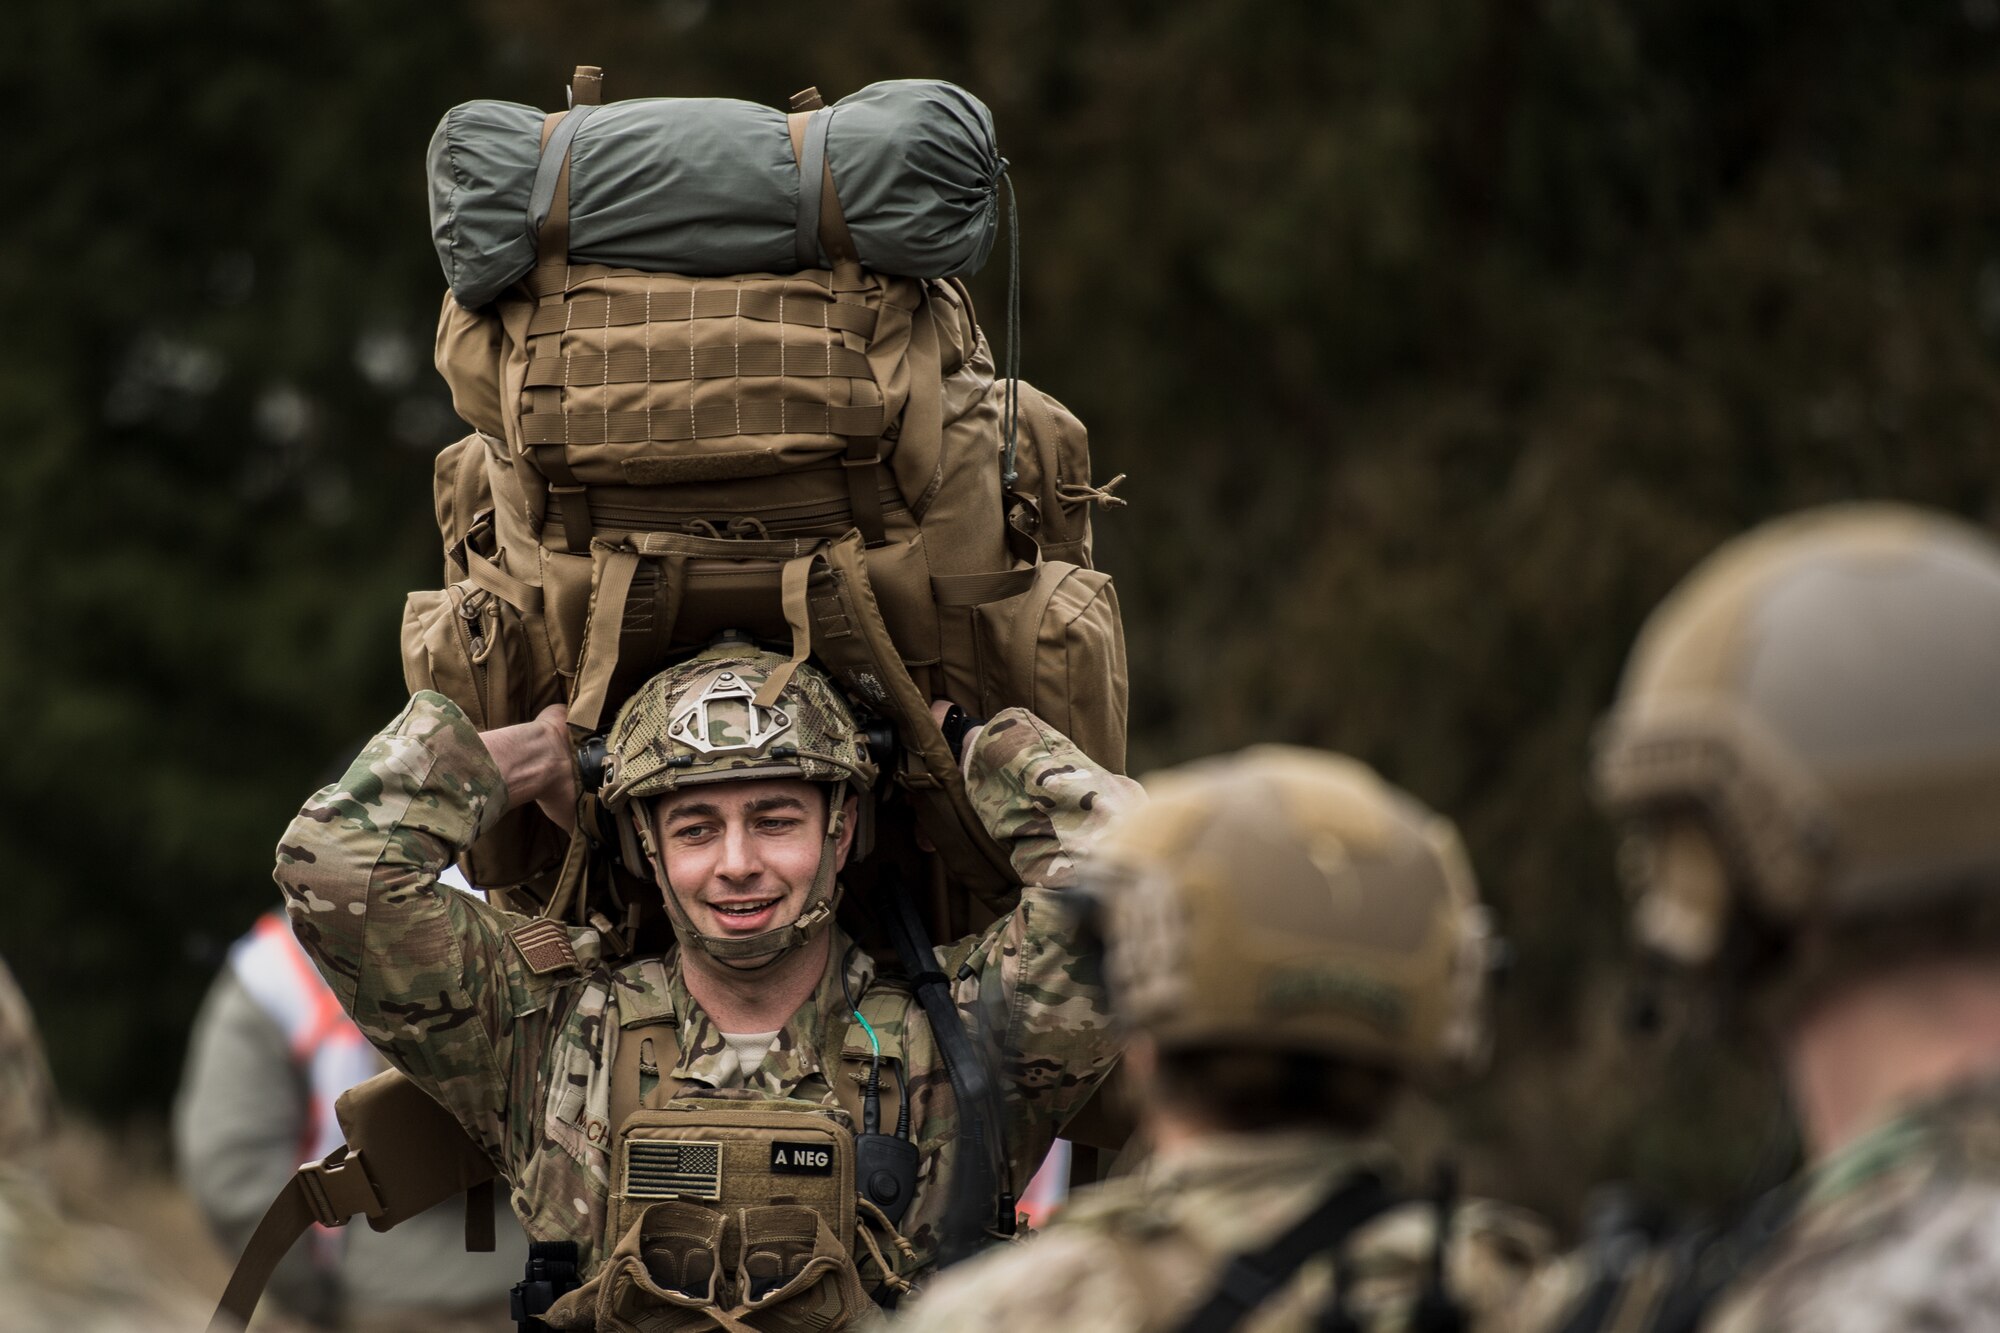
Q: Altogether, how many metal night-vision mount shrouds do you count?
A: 1